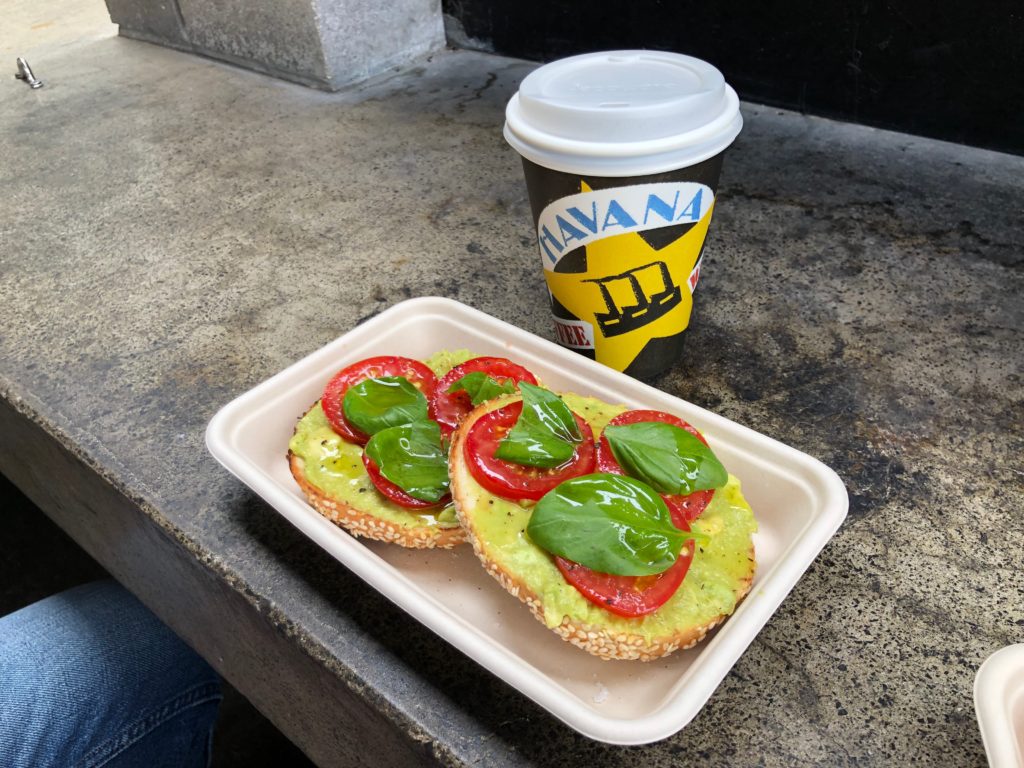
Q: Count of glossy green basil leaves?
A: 6